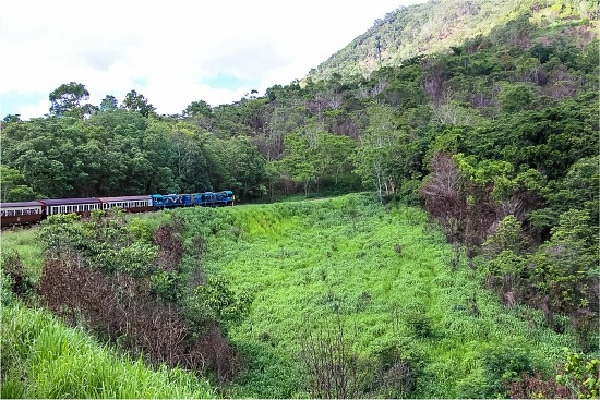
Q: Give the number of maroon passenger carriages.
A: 3